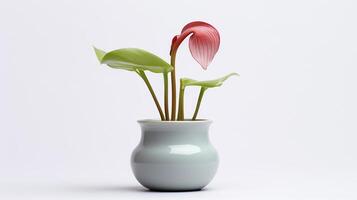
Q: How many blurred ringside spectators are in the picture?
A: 0